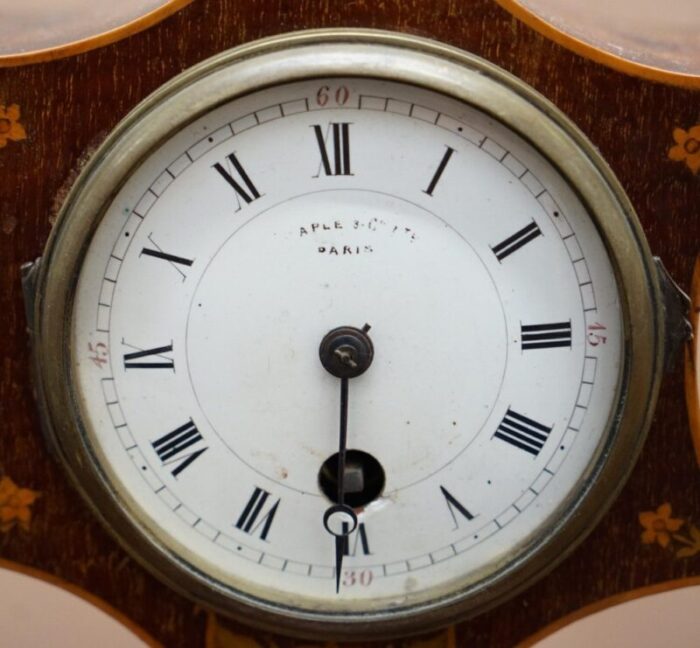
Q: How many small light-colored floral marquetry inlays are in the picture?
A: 4